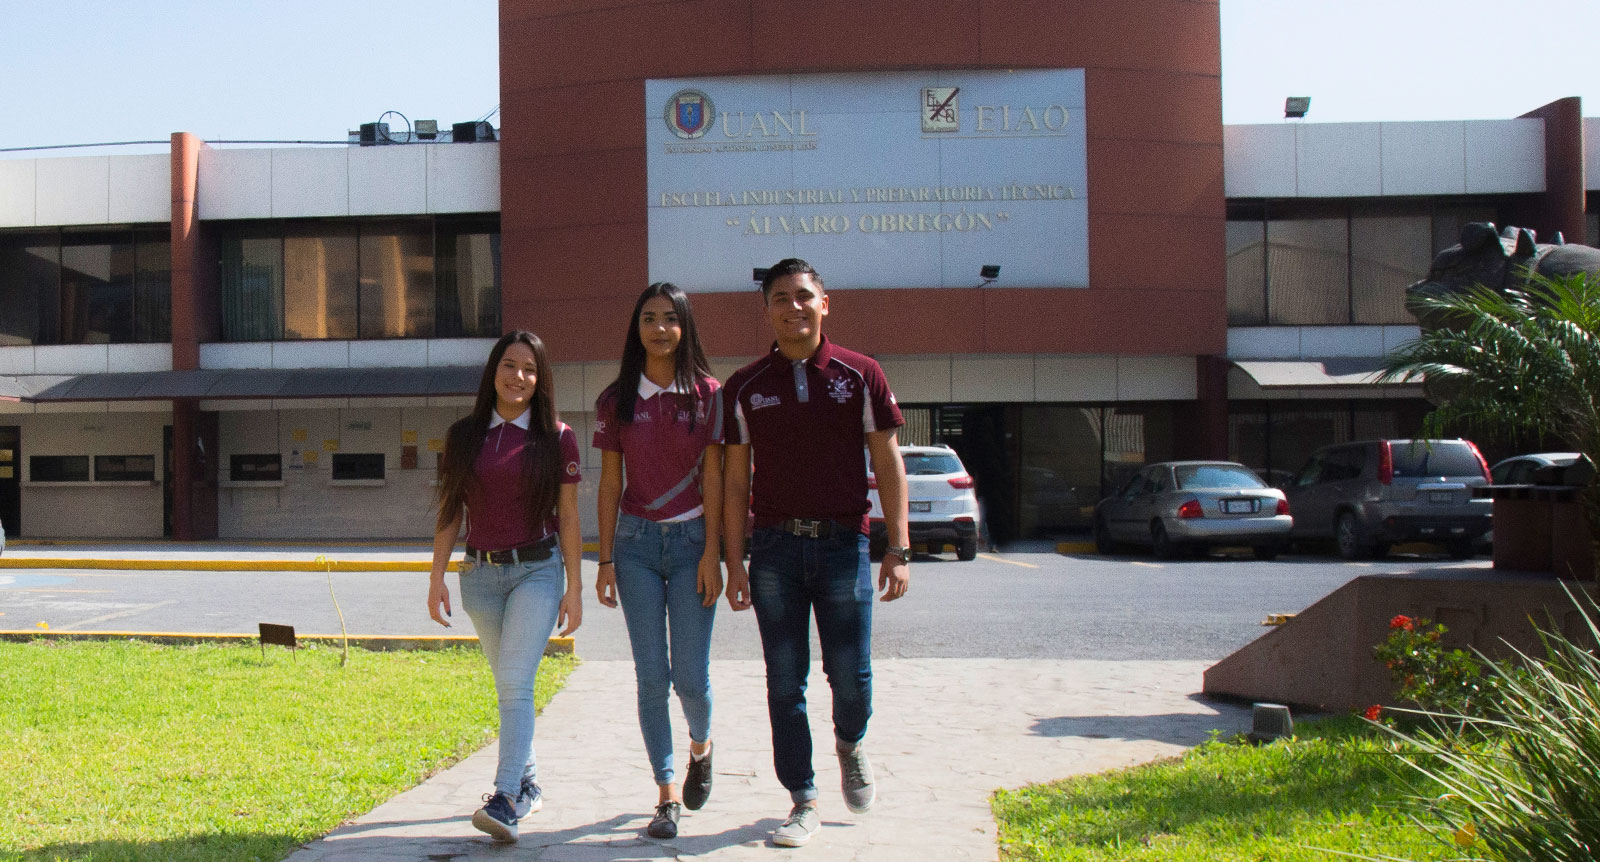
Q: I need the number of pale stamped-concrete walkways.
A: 1